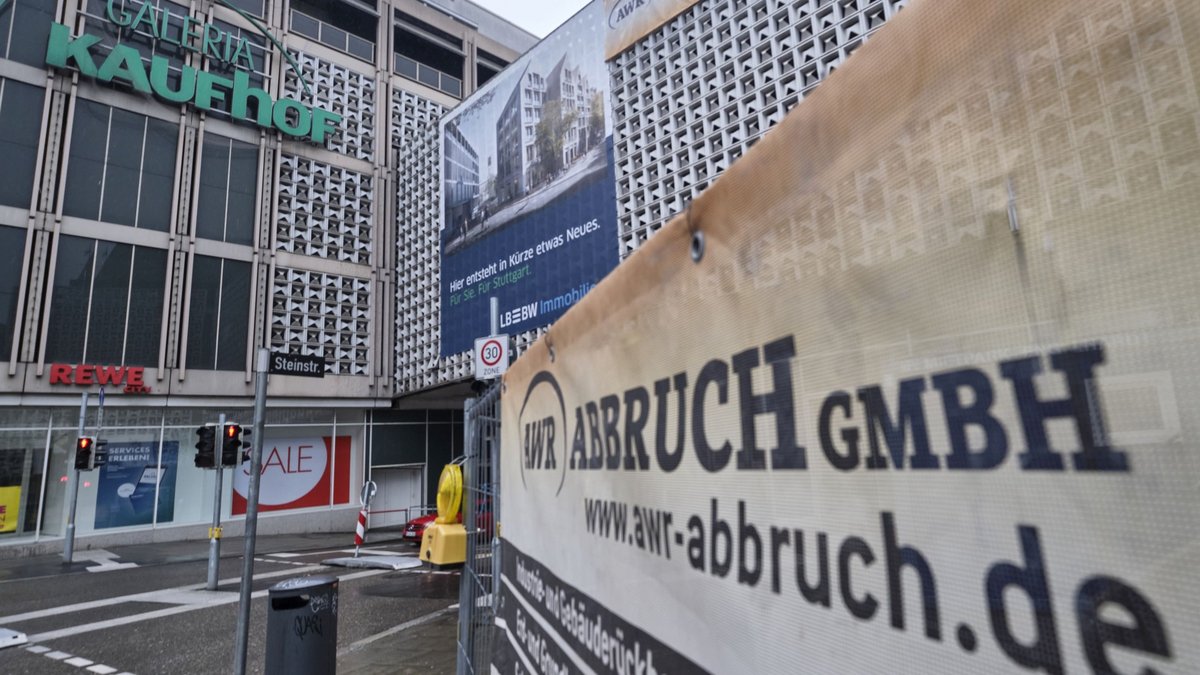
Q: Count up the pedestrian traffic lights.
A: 2